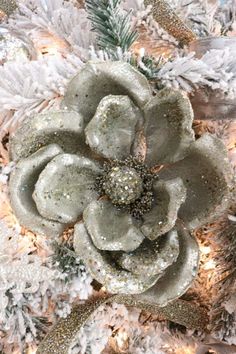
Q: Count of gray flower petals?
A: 12